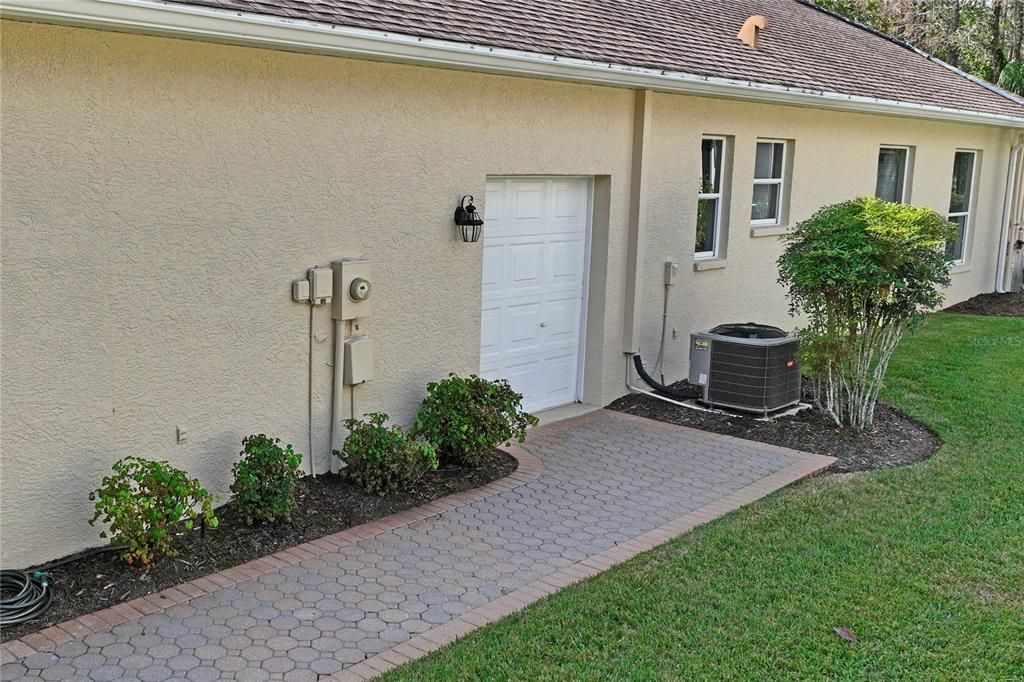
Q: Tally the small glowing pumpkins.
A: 0